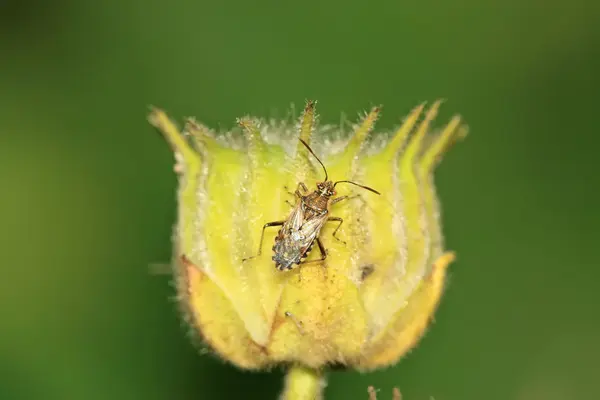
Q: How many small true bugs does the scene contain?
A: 1